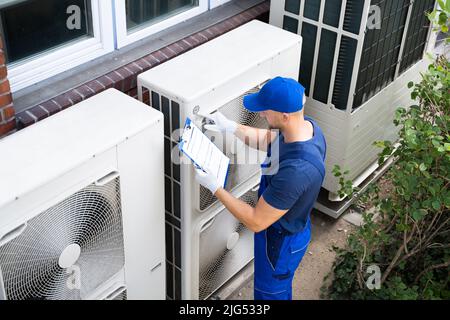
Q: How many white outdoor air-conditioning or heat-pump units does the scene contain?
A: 3